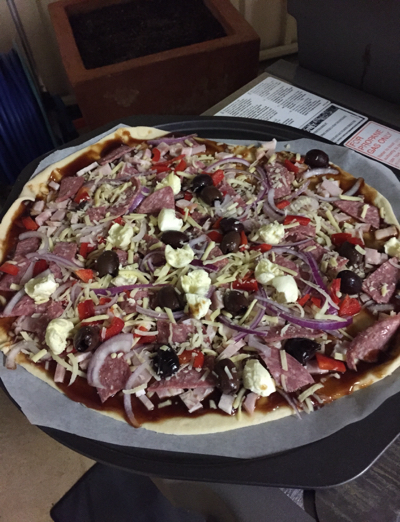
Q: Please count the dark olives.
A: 15